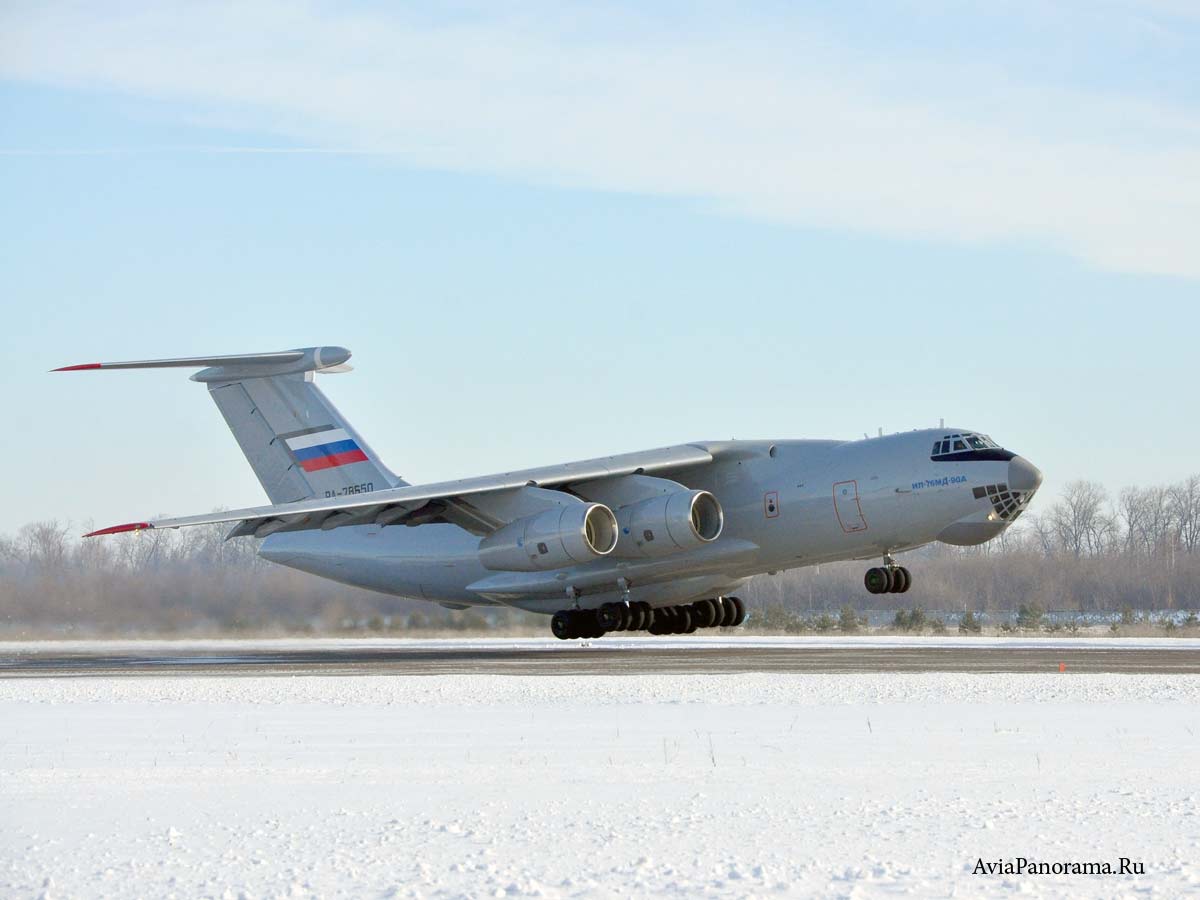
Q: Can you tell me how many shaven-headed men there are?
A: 0